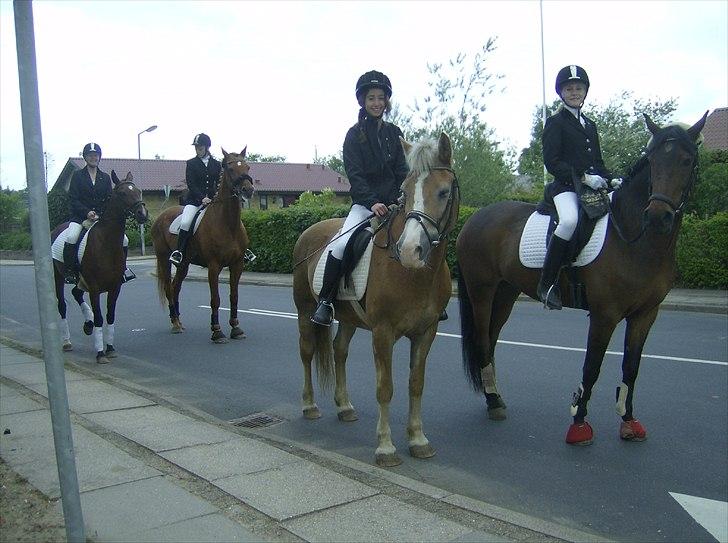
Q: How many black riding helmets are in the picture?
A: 4